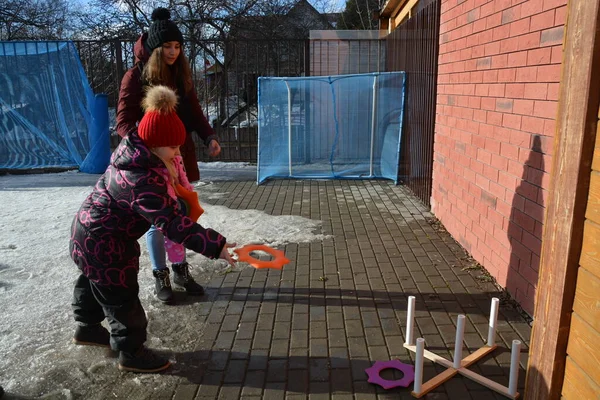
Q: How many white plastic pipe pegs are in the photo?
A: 5